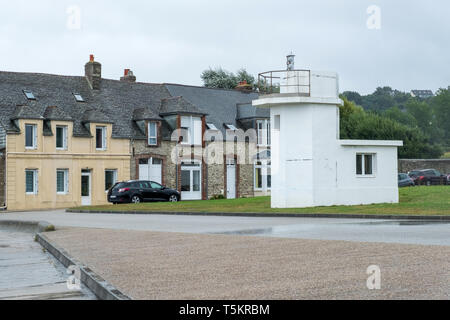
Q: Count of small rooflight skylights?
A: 4